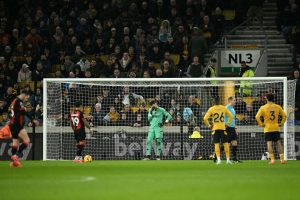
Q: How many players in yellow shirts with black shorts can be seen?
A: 2